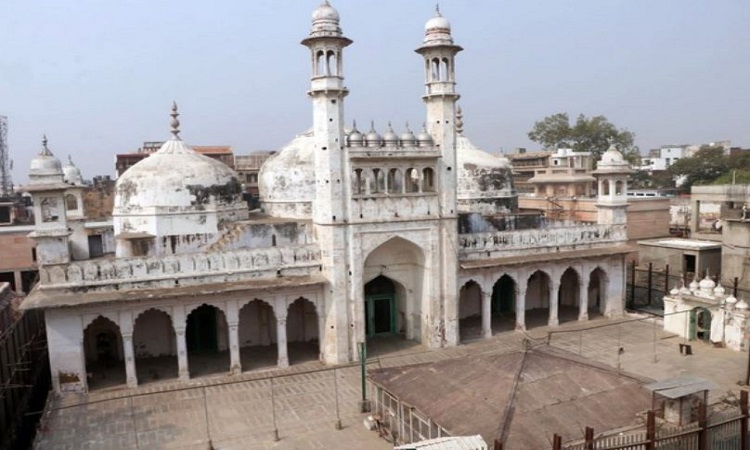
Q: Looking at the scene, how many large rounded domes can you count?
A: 3